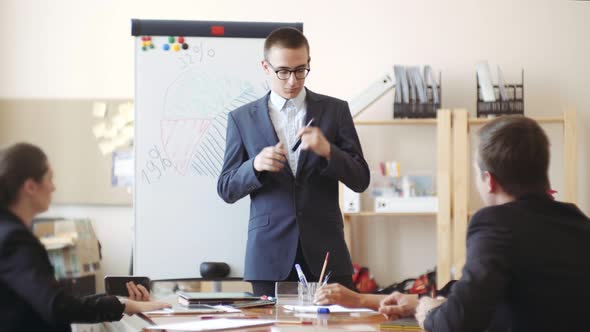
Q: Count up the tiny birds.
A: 0